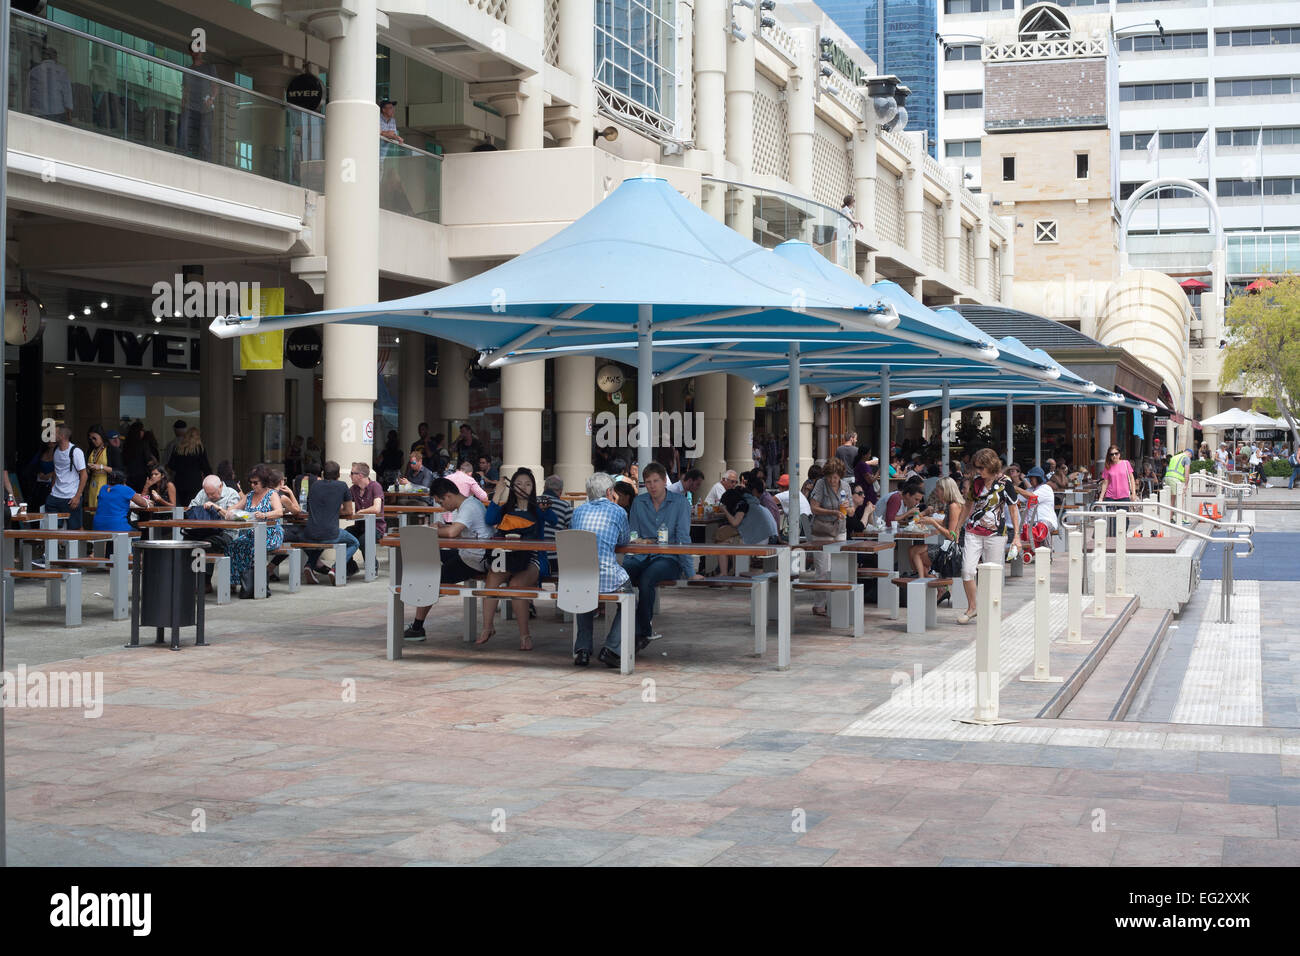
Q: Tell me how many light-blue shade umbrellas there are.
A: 6